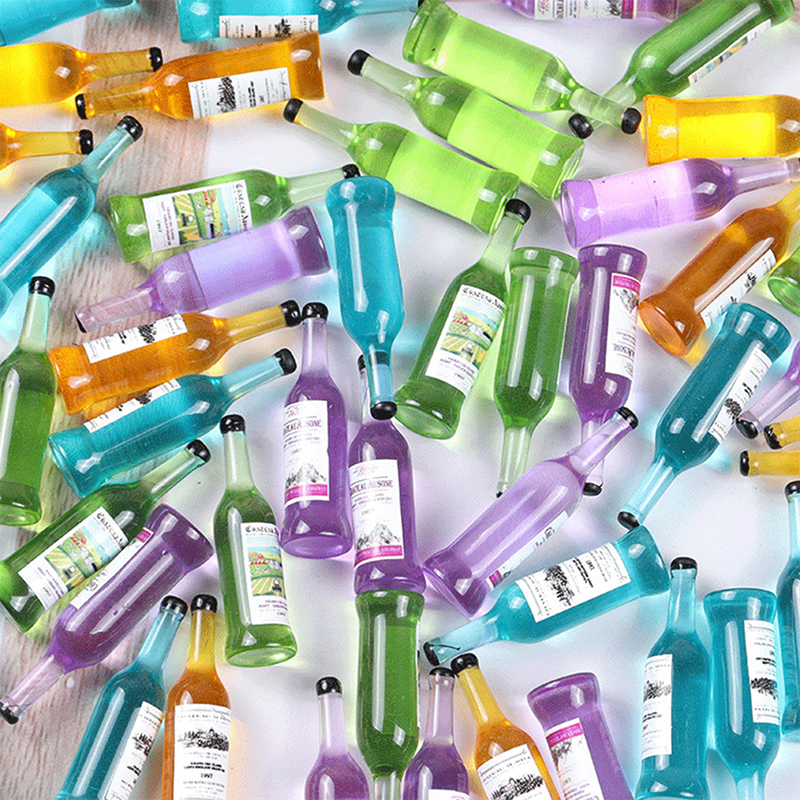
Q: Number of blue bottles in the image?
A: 11